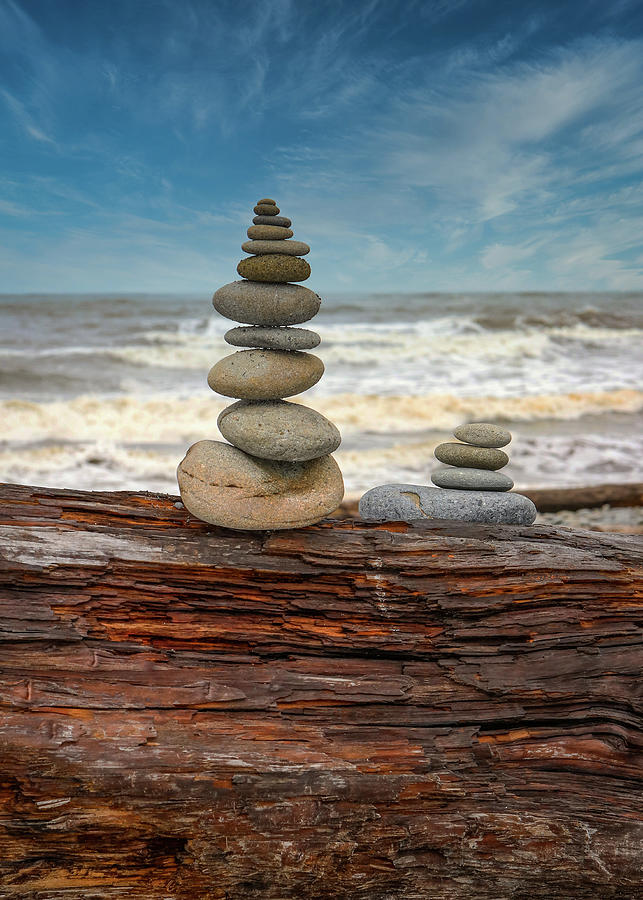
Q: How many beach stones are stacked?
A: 15